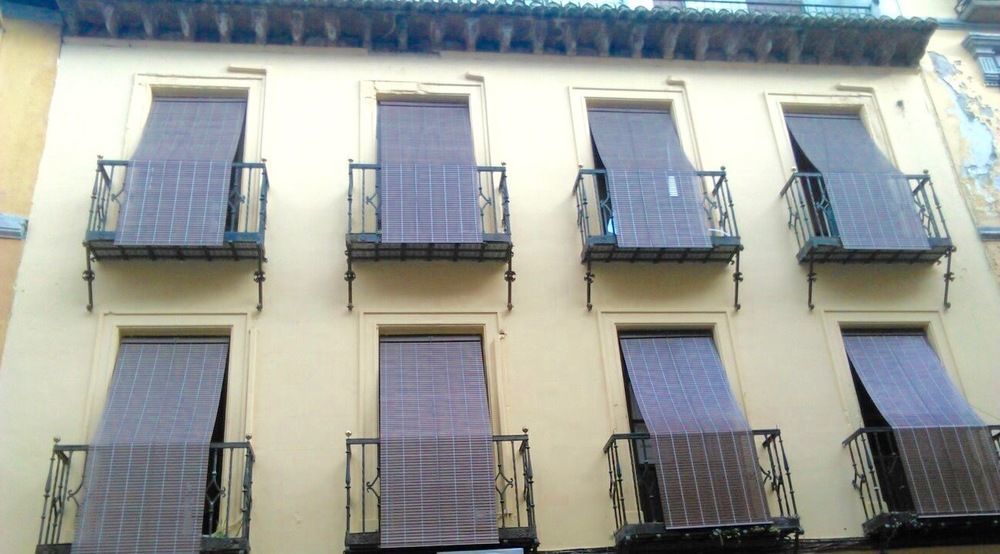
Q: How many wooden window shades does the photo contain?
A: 8